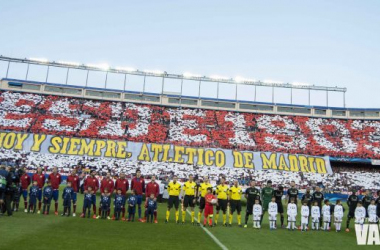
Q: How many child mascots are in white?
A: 9